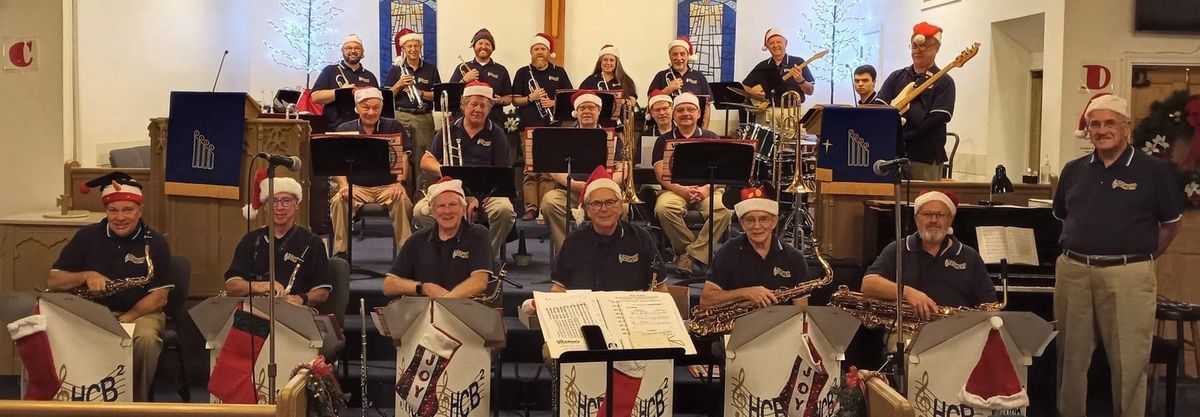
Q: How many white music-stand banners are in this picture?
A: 6